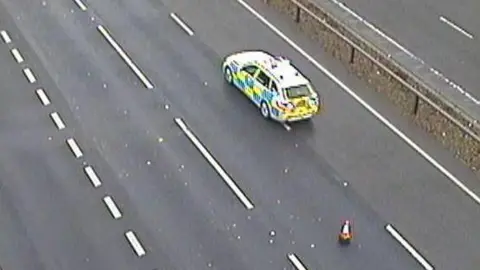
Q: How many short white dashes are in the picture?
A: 9